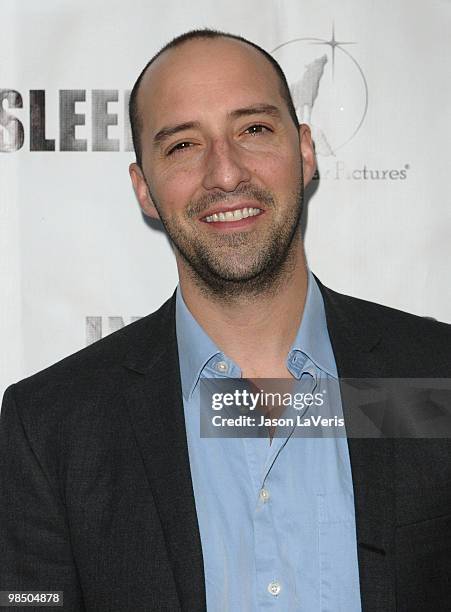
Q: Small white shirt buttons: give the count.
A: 3